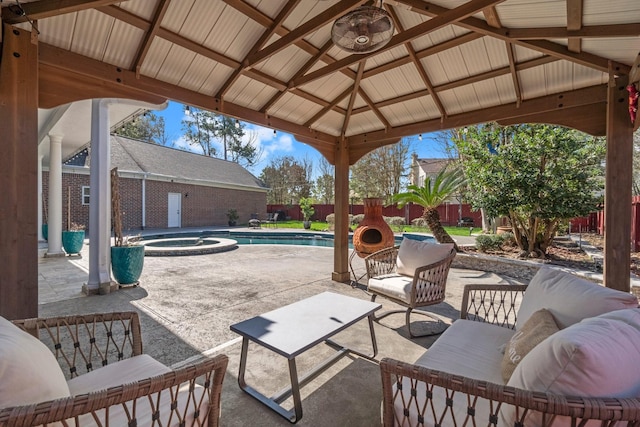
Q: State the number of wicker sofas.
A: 1